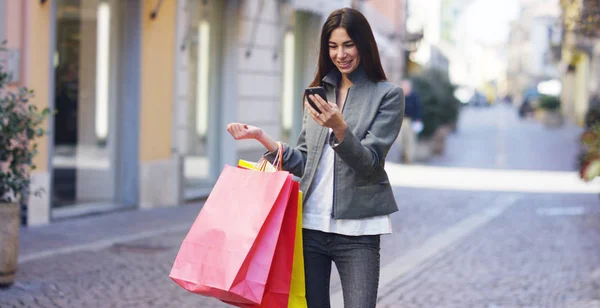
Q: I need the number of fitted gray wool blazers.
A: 1